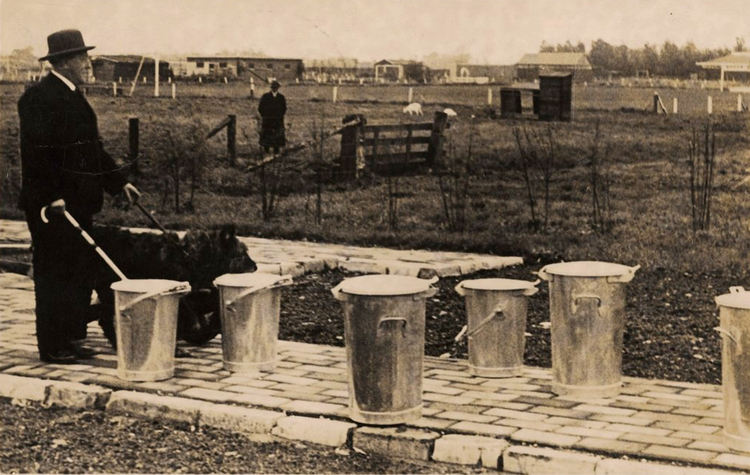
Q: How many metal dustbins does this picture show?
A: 6